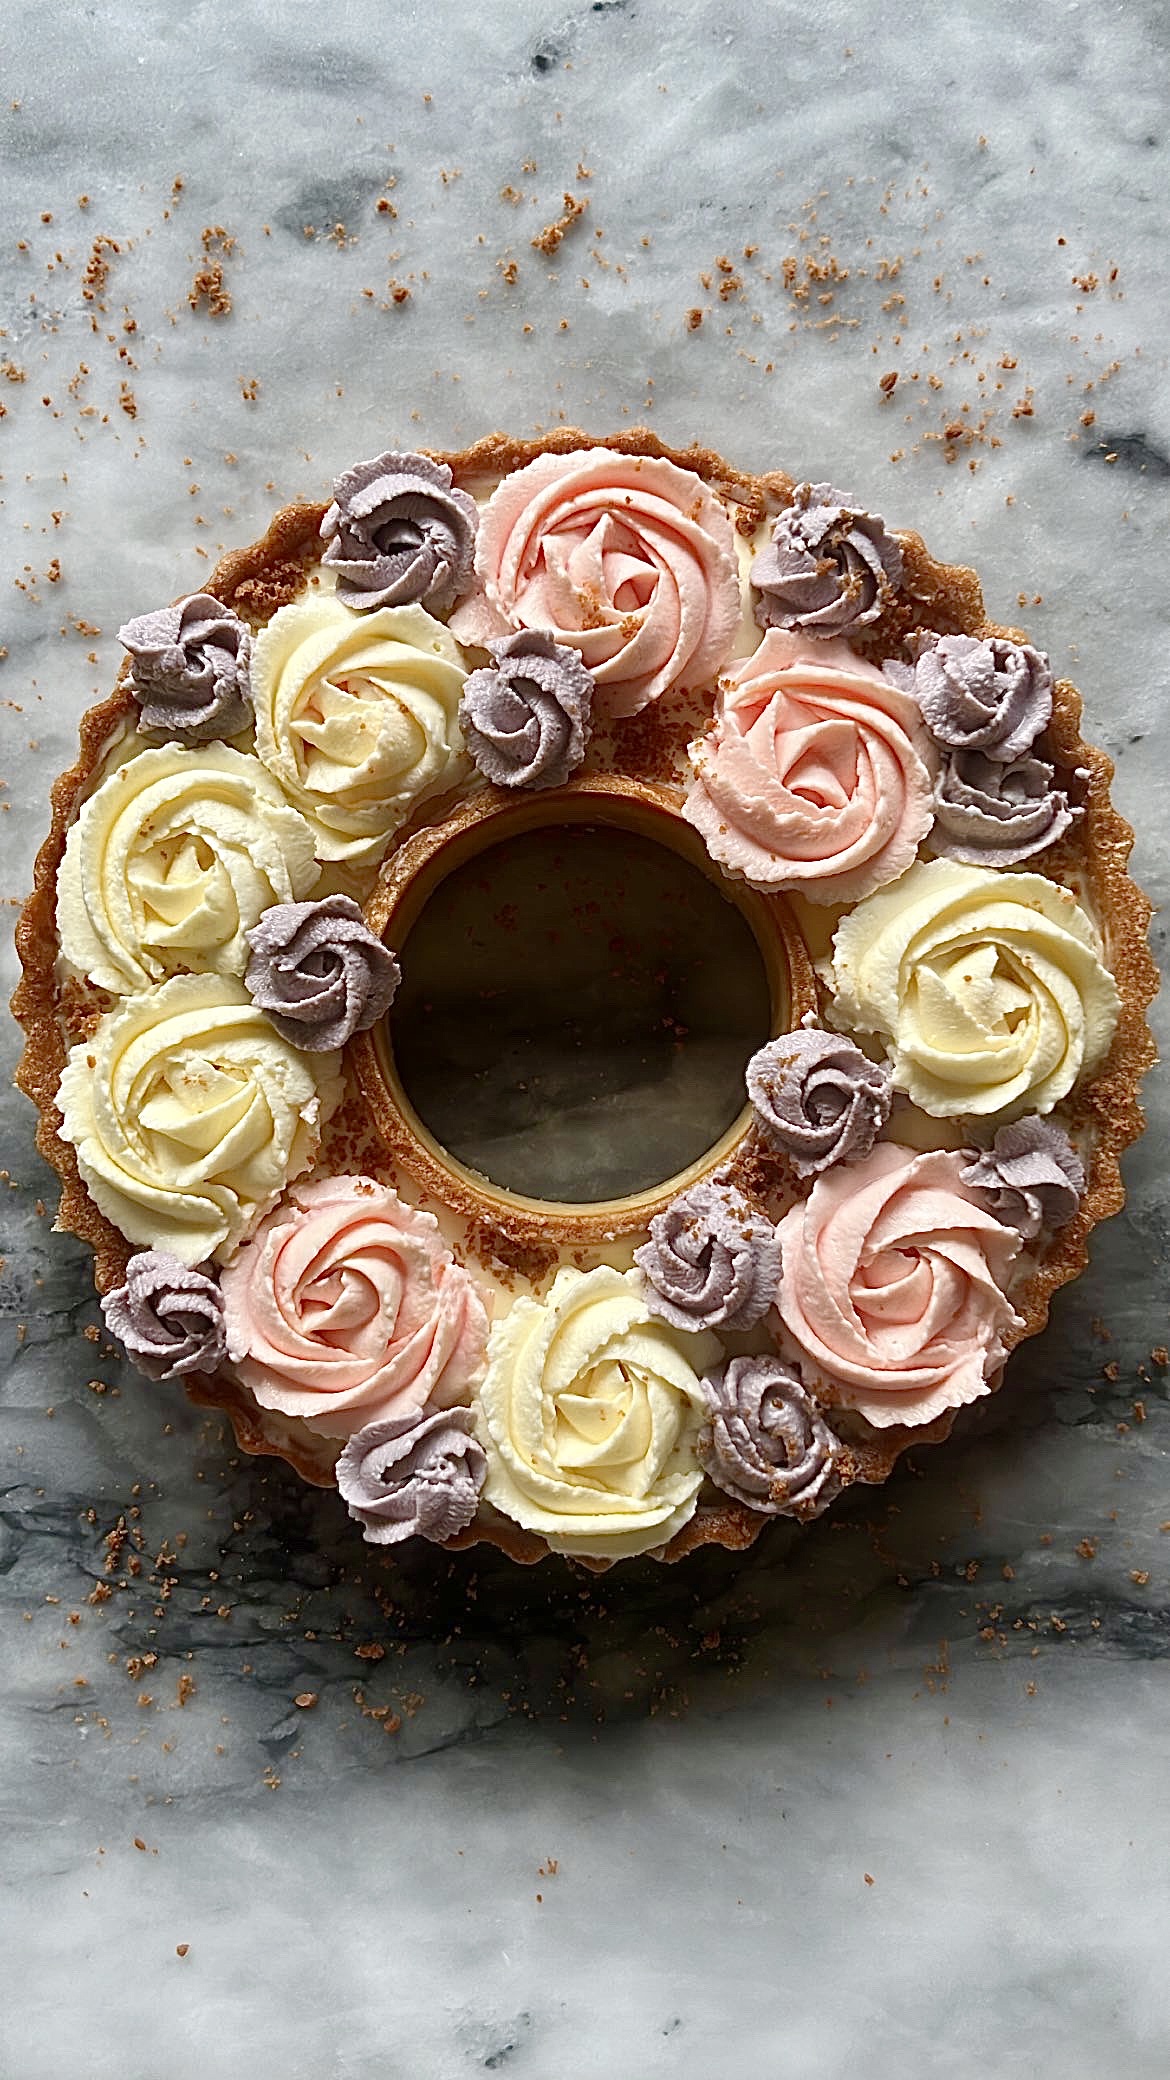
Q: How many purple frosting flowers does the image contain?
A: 13